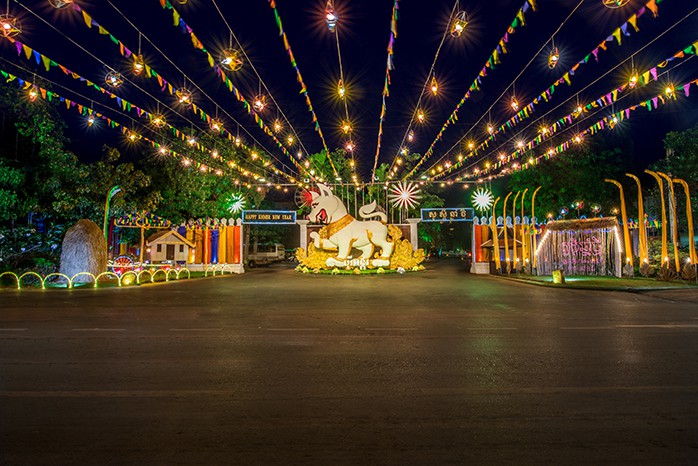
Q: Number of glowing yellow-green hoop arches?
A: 13